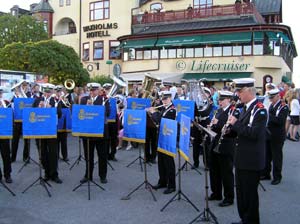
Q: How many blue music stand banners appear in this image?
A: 11